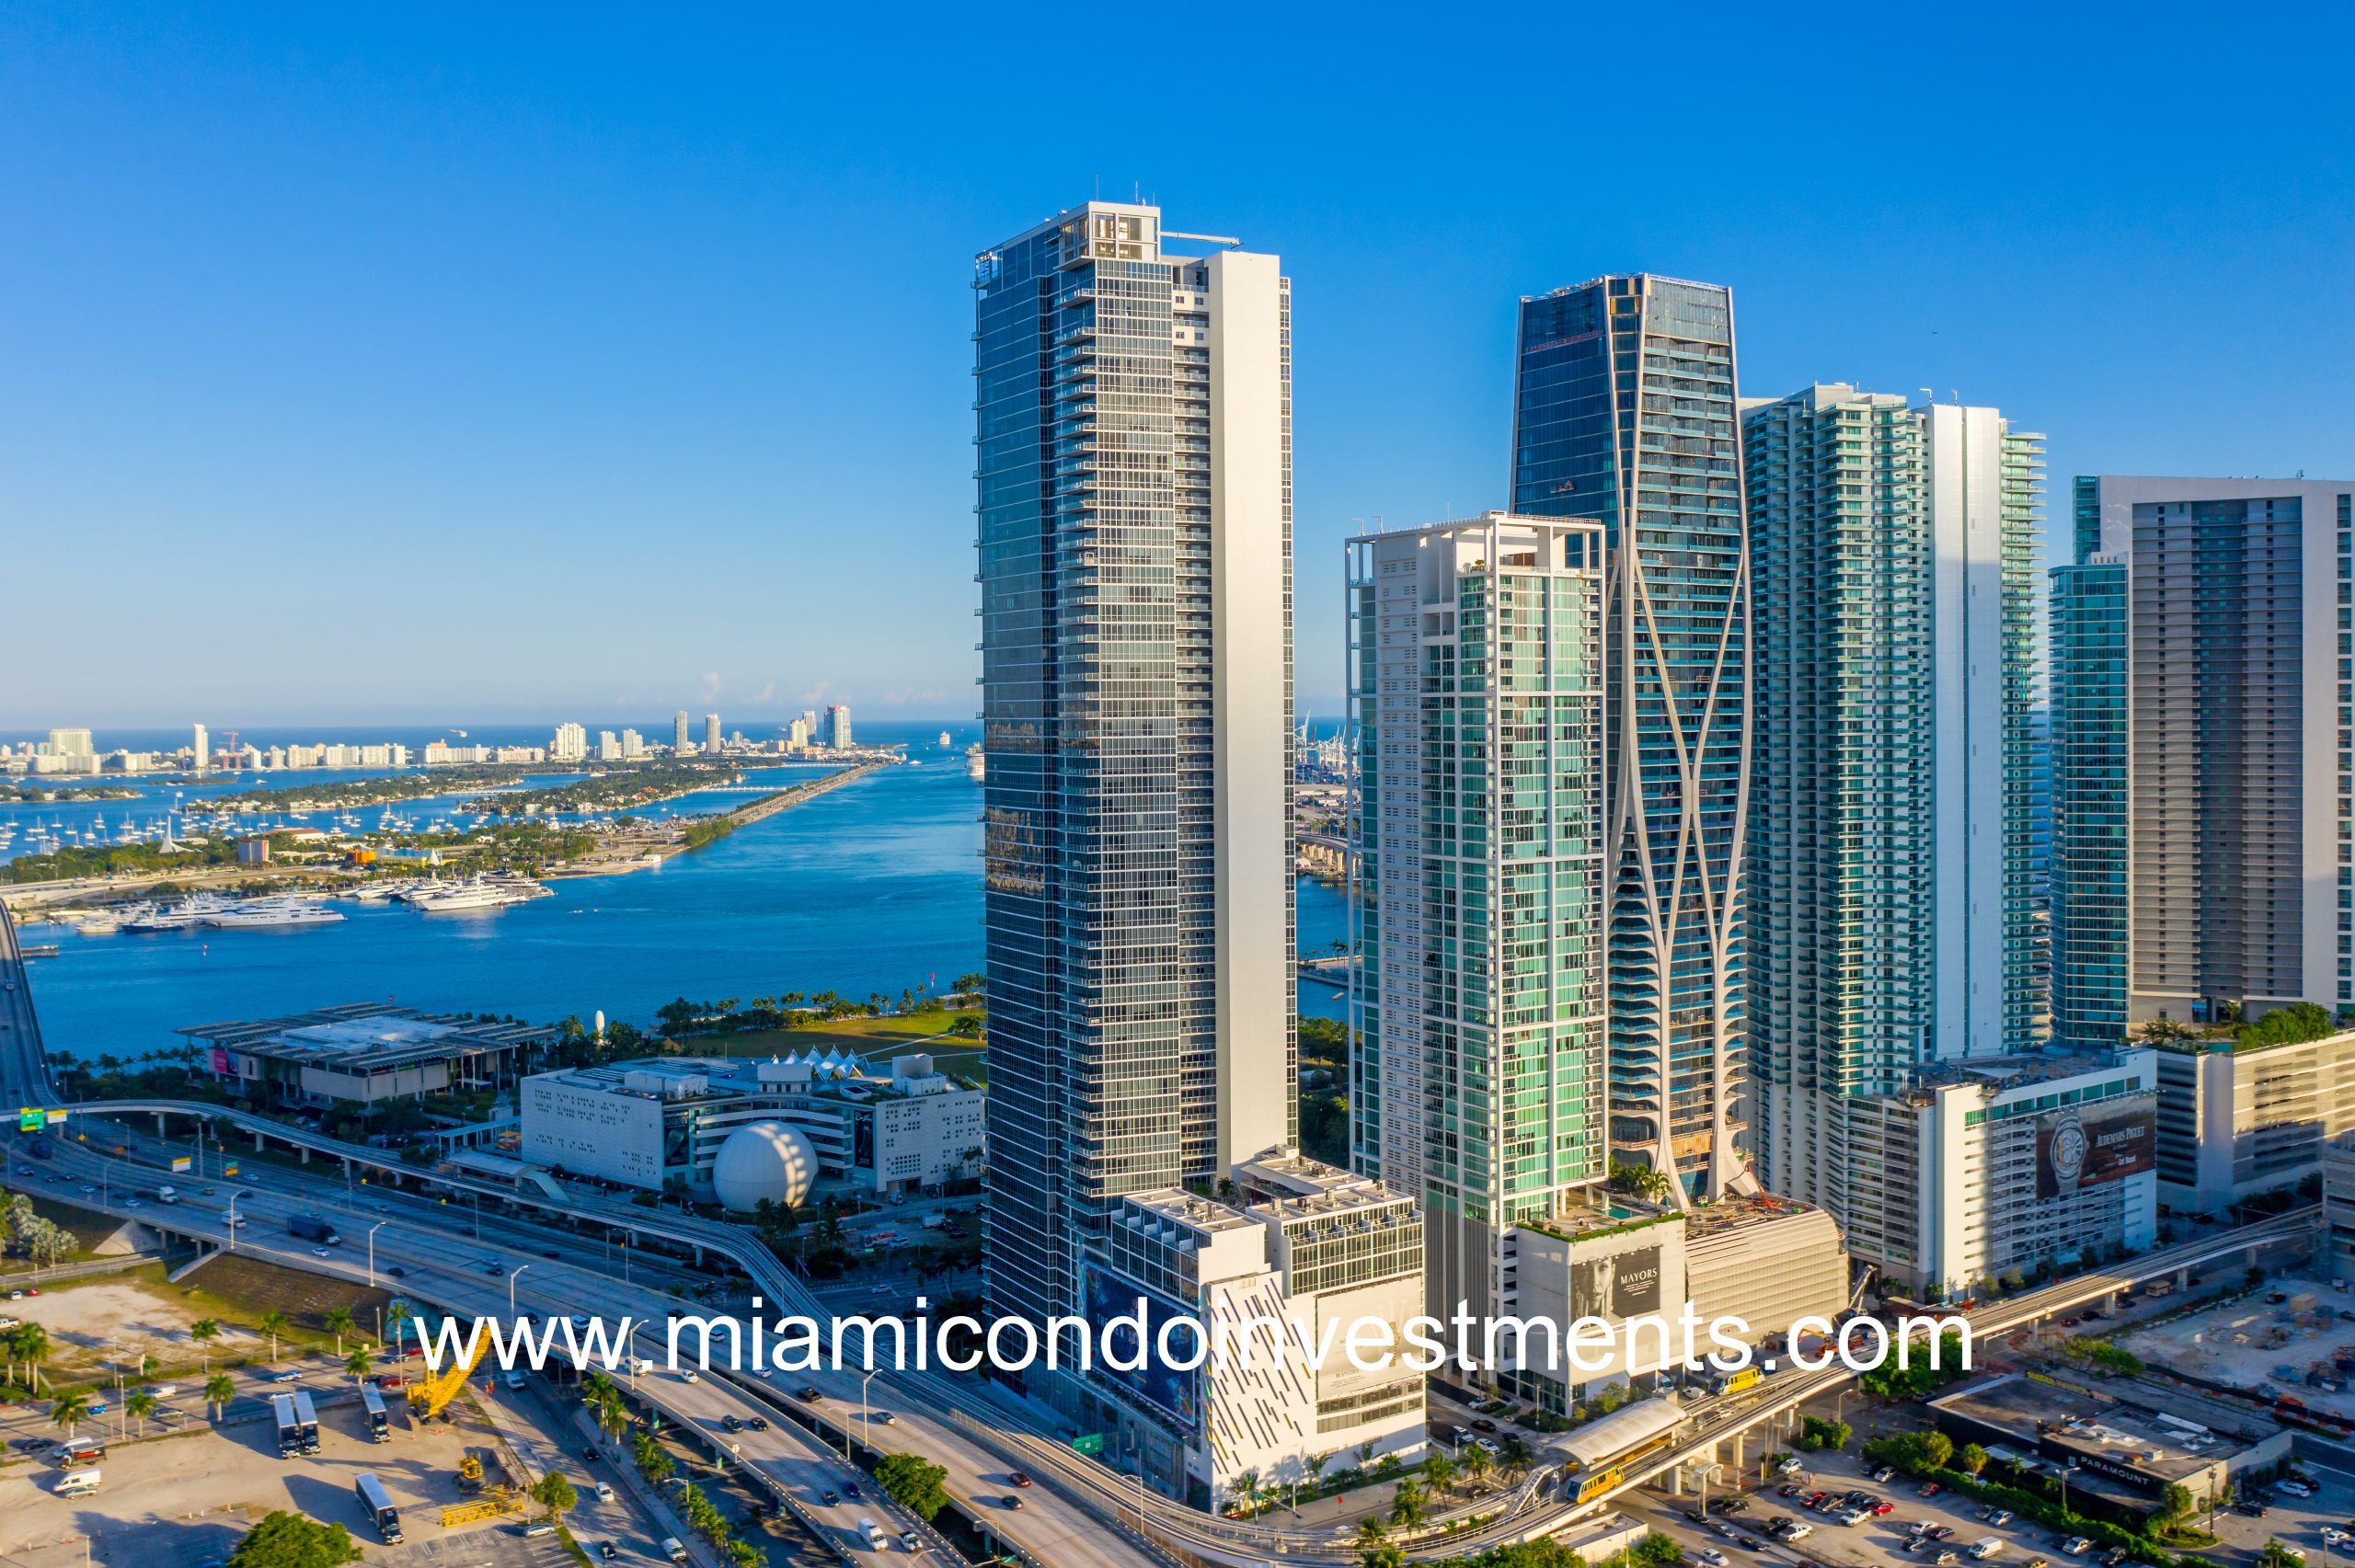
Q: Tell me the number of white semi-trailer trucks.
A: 4